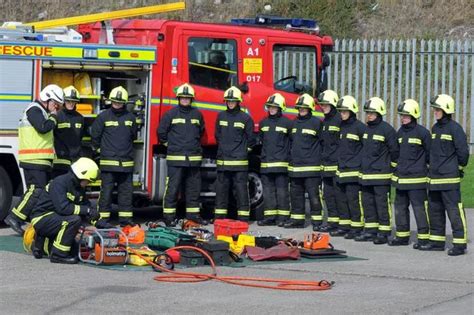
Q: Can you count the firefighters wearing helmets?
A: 13